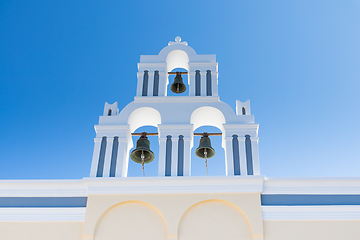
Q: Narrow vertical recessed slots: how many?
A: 10